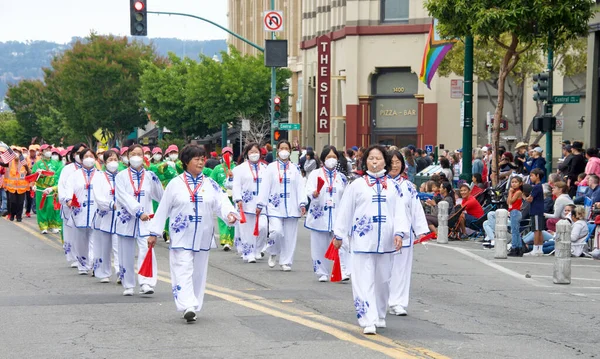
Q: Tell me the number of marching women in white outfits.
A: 10